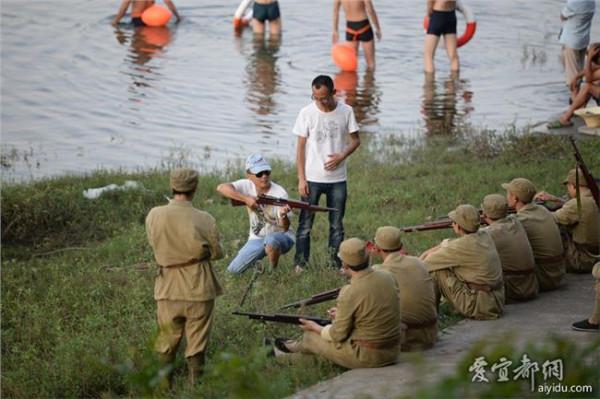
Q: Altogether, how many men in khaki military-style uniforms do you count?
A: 7